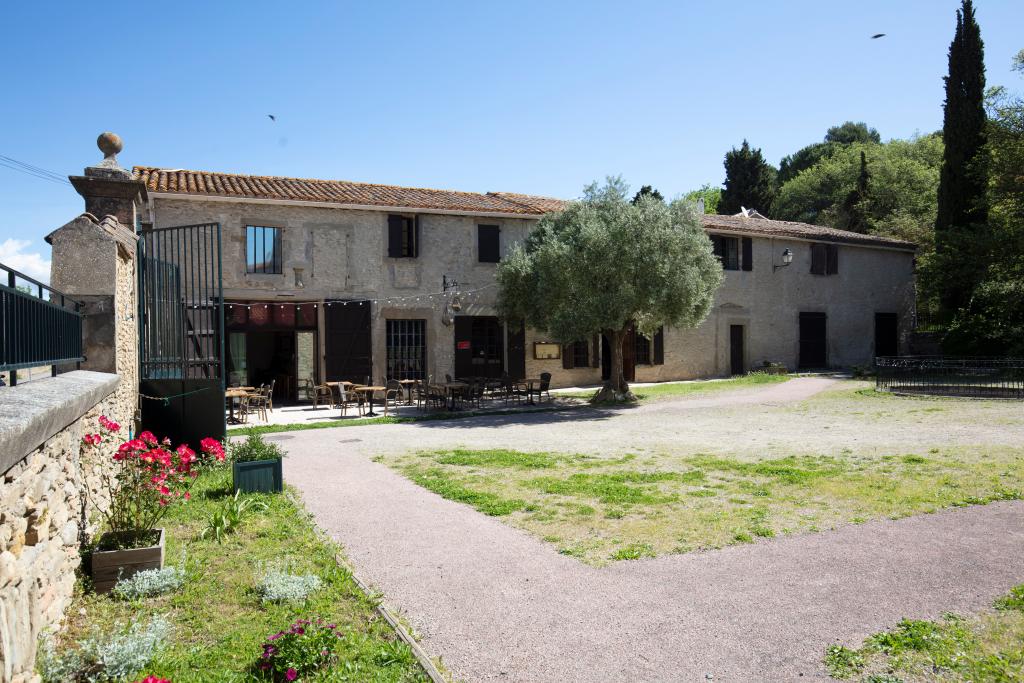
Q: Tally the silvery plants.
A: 3